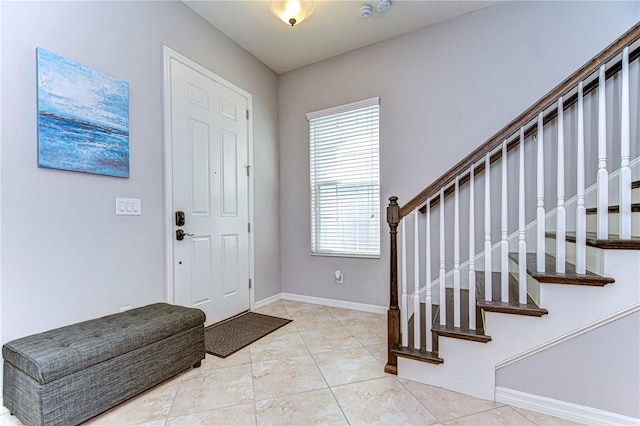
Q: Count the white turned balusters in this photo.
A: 14